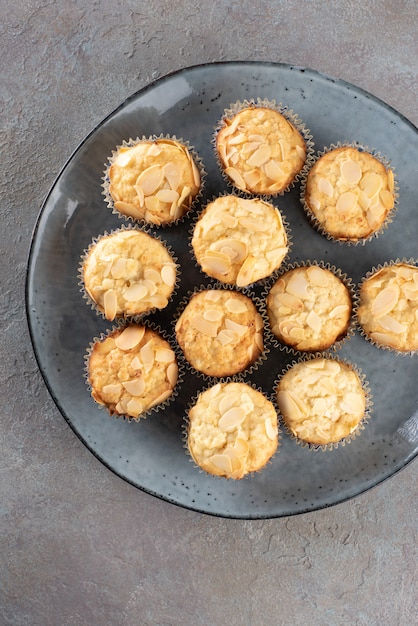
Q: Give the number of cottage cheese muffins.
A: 11